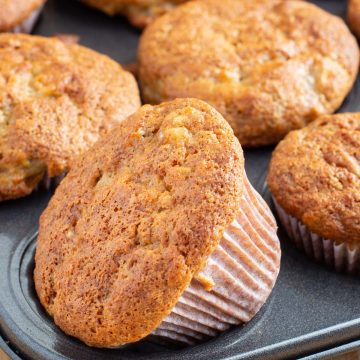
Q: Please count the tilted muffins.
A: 1